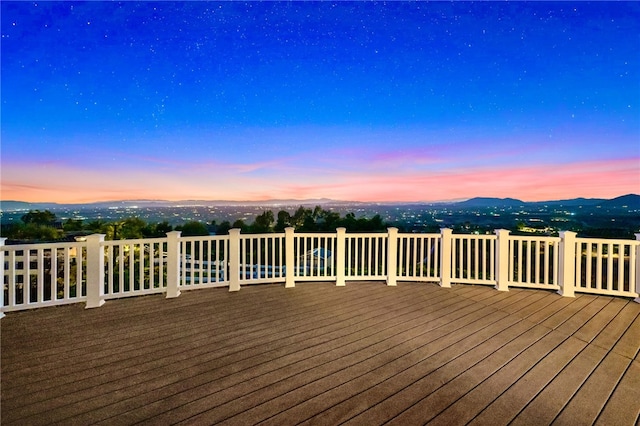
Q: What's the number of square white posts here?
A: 11